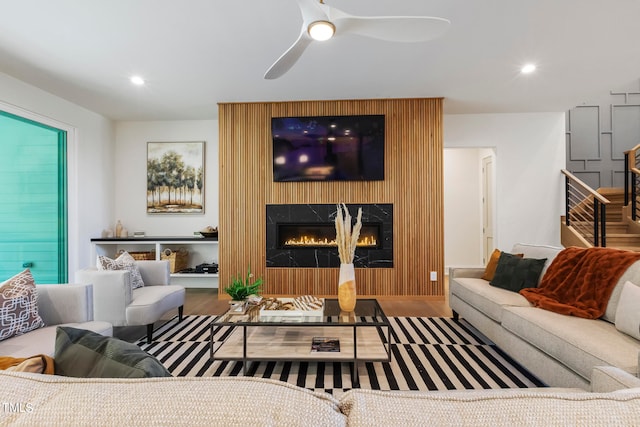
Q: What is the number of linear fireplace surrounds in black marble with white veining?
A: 1